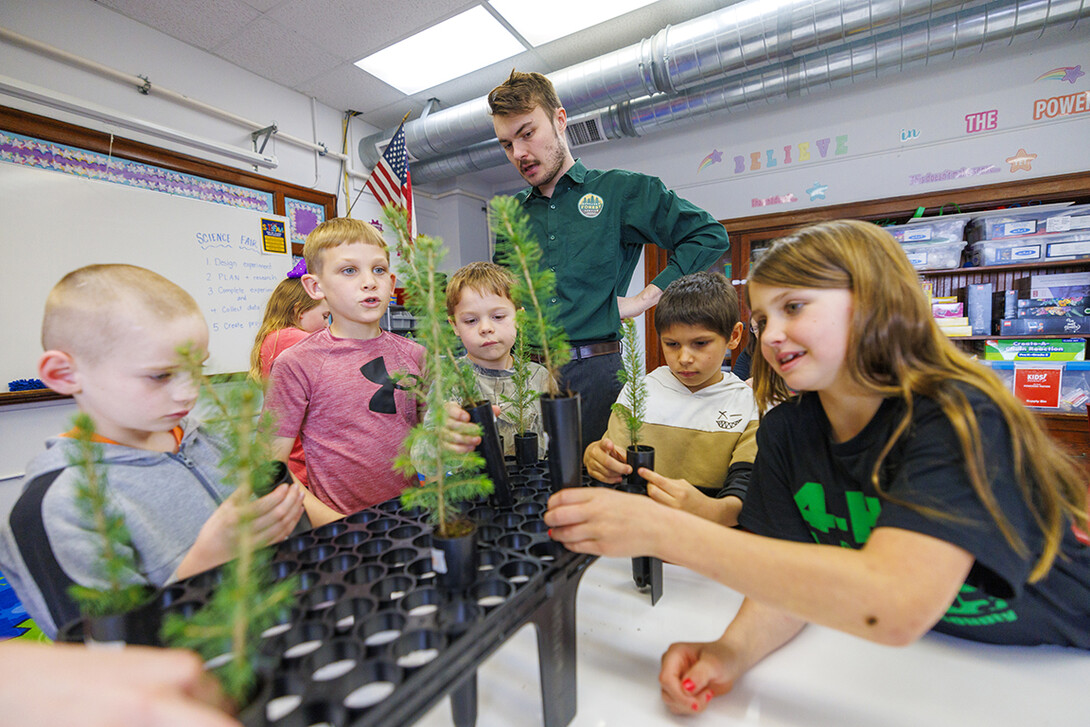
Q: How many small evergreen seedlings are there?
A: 8